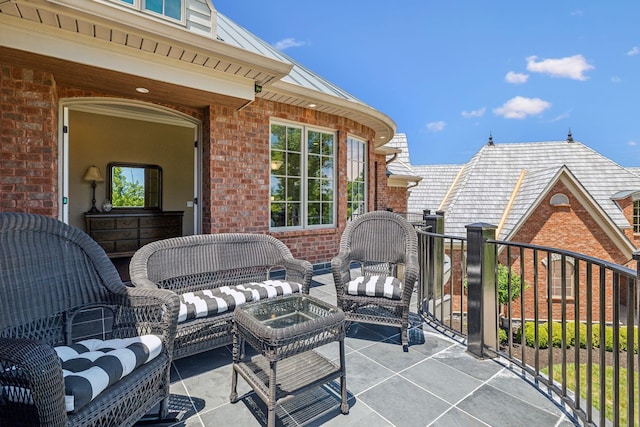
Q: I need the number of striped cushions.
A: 3